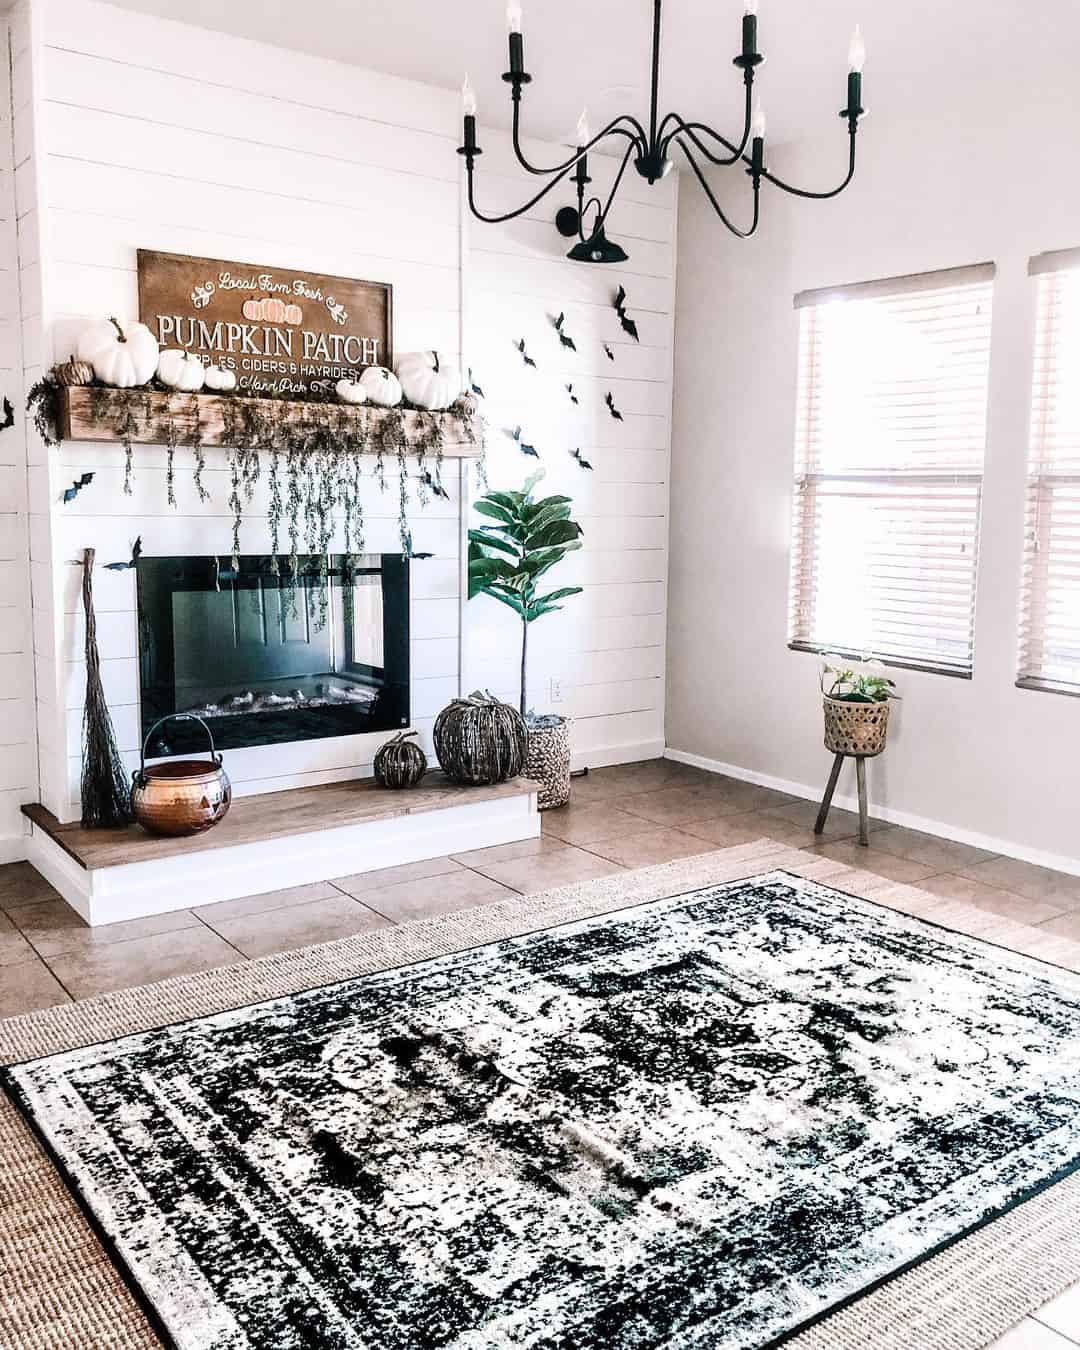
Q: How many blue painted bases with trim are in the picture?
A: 0